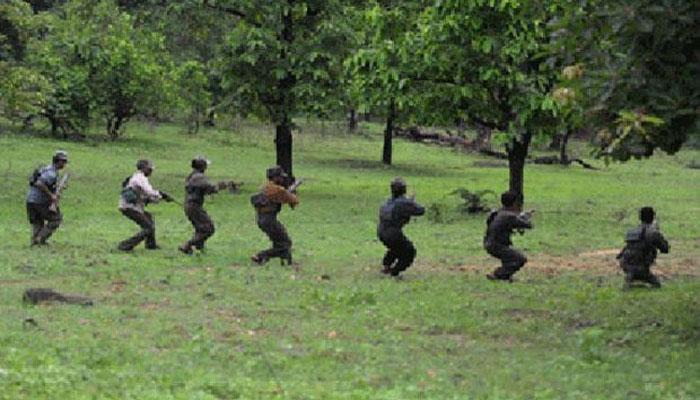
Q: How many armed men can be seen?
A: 7